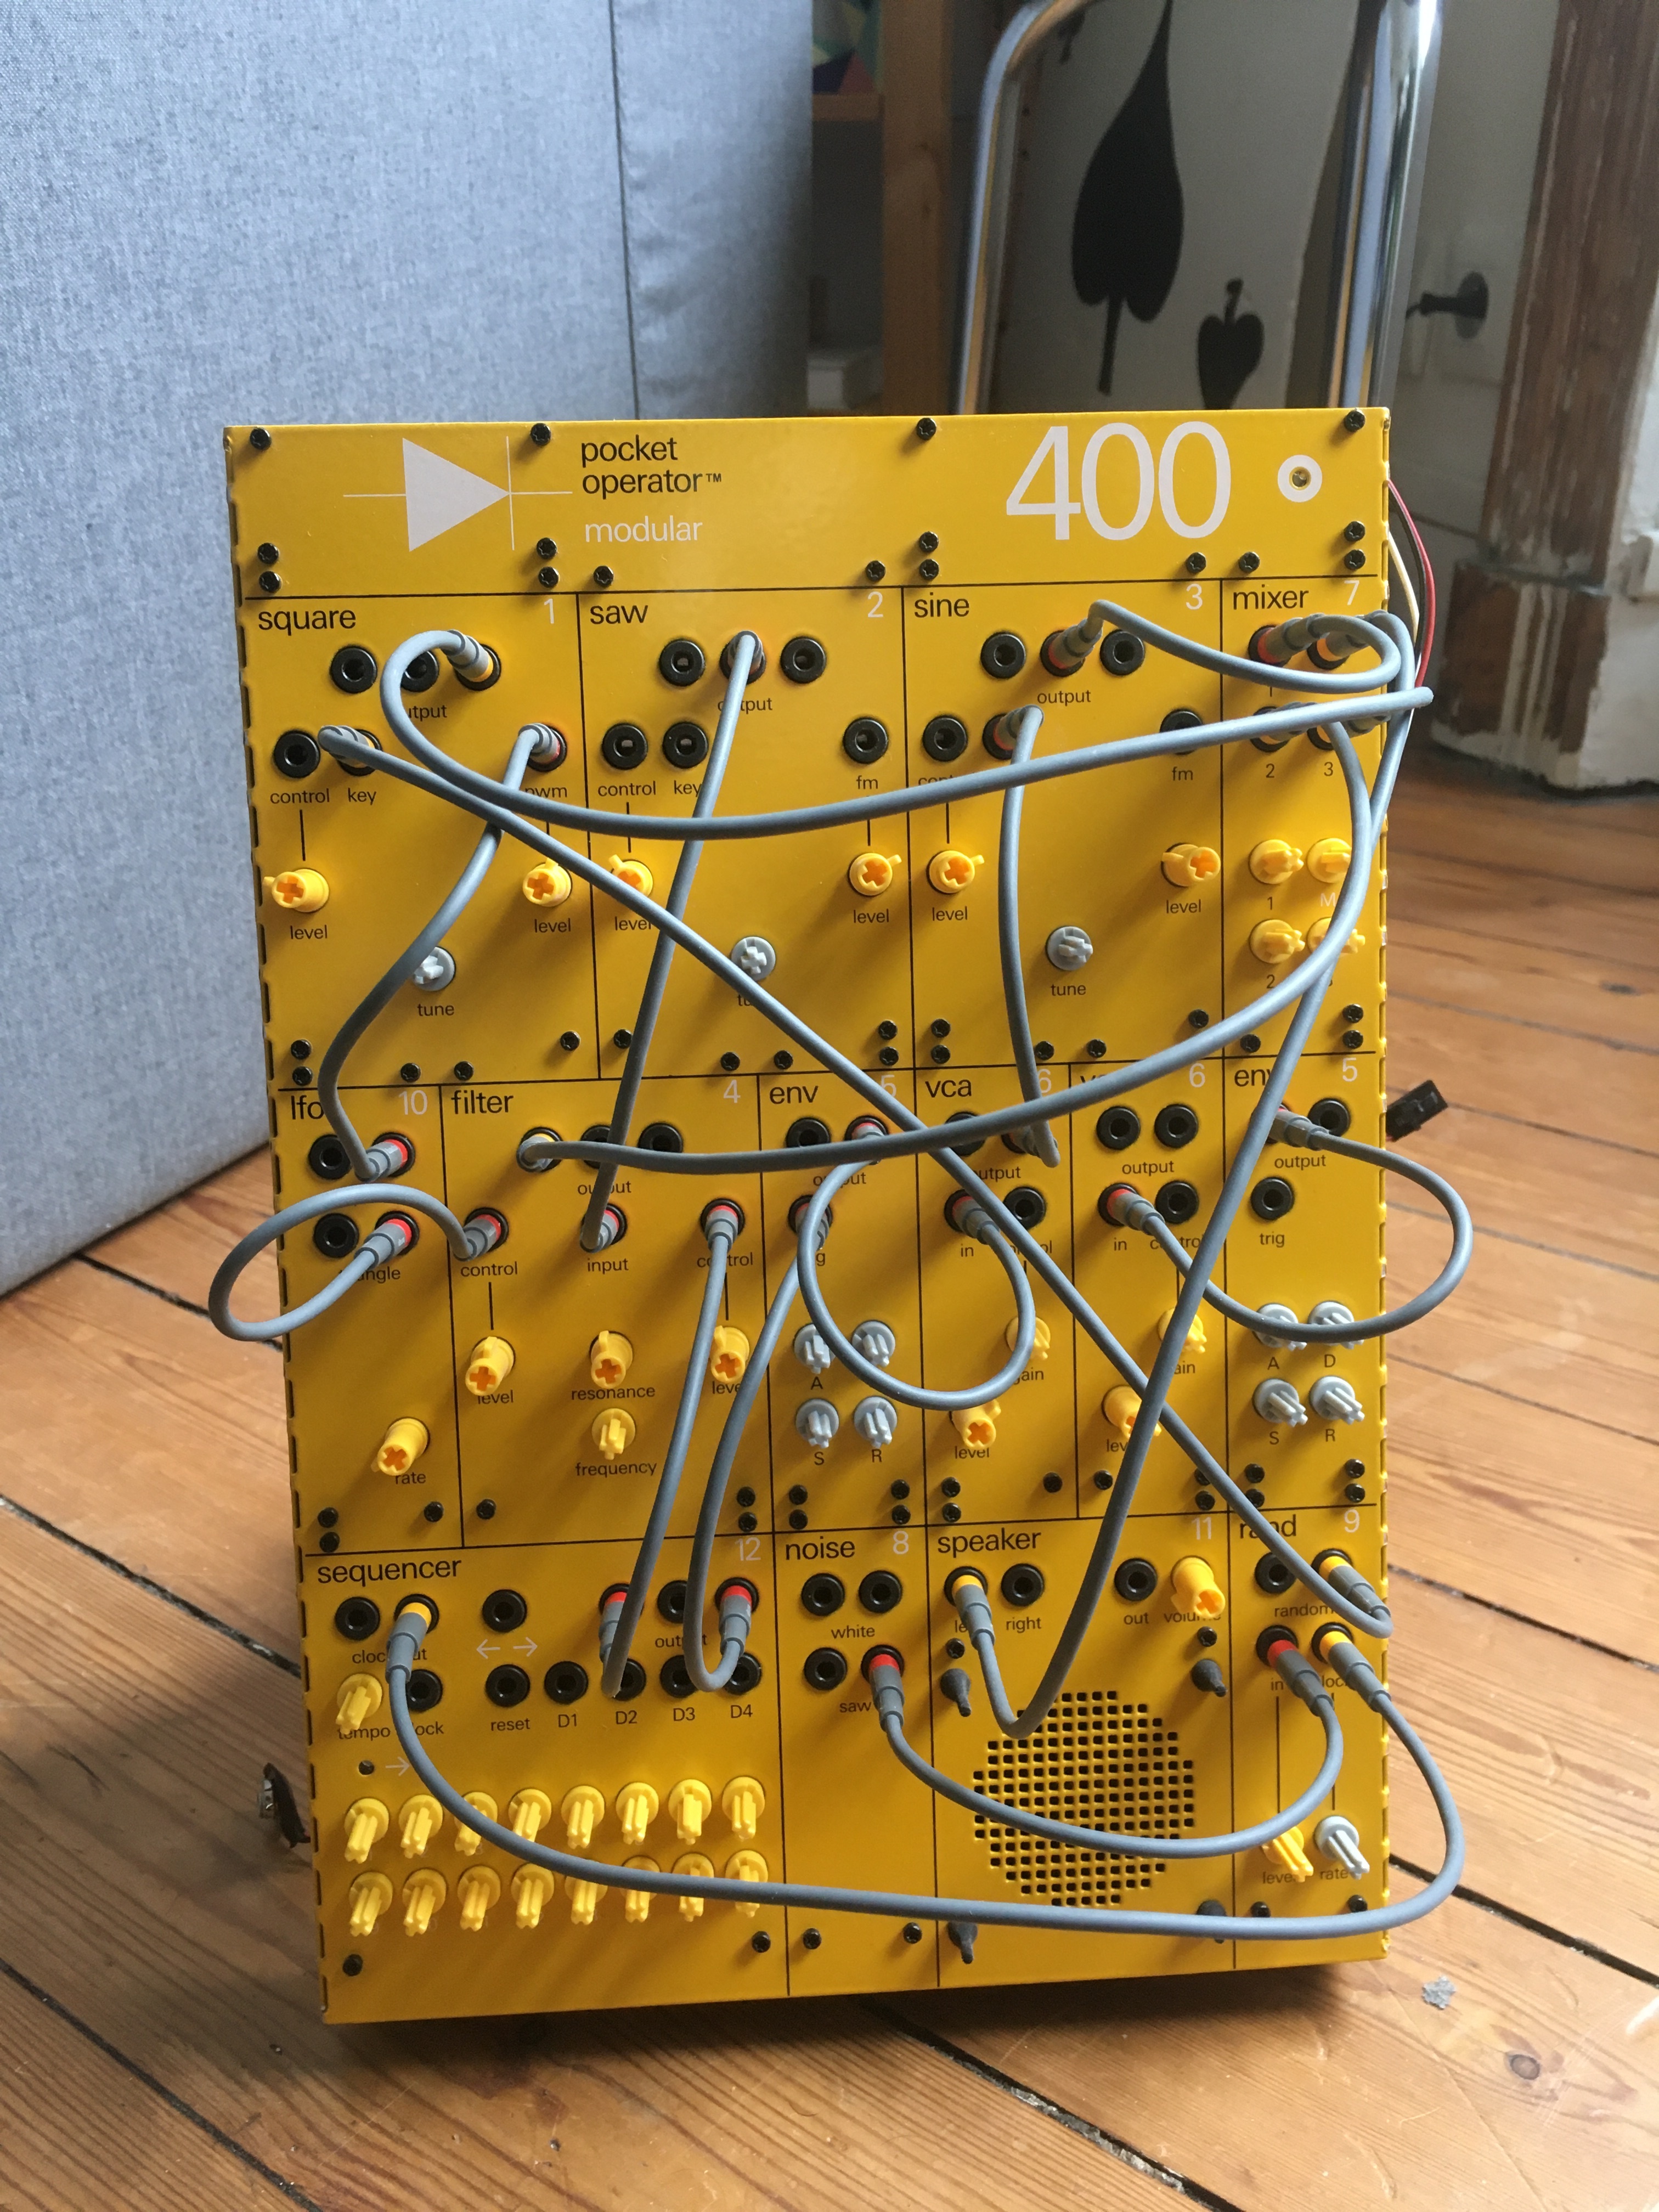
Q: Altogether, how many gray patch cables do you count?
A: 15